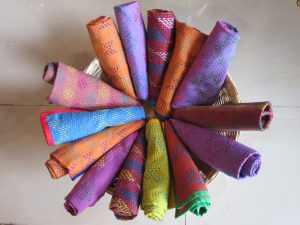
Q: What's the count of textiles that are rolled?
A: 14